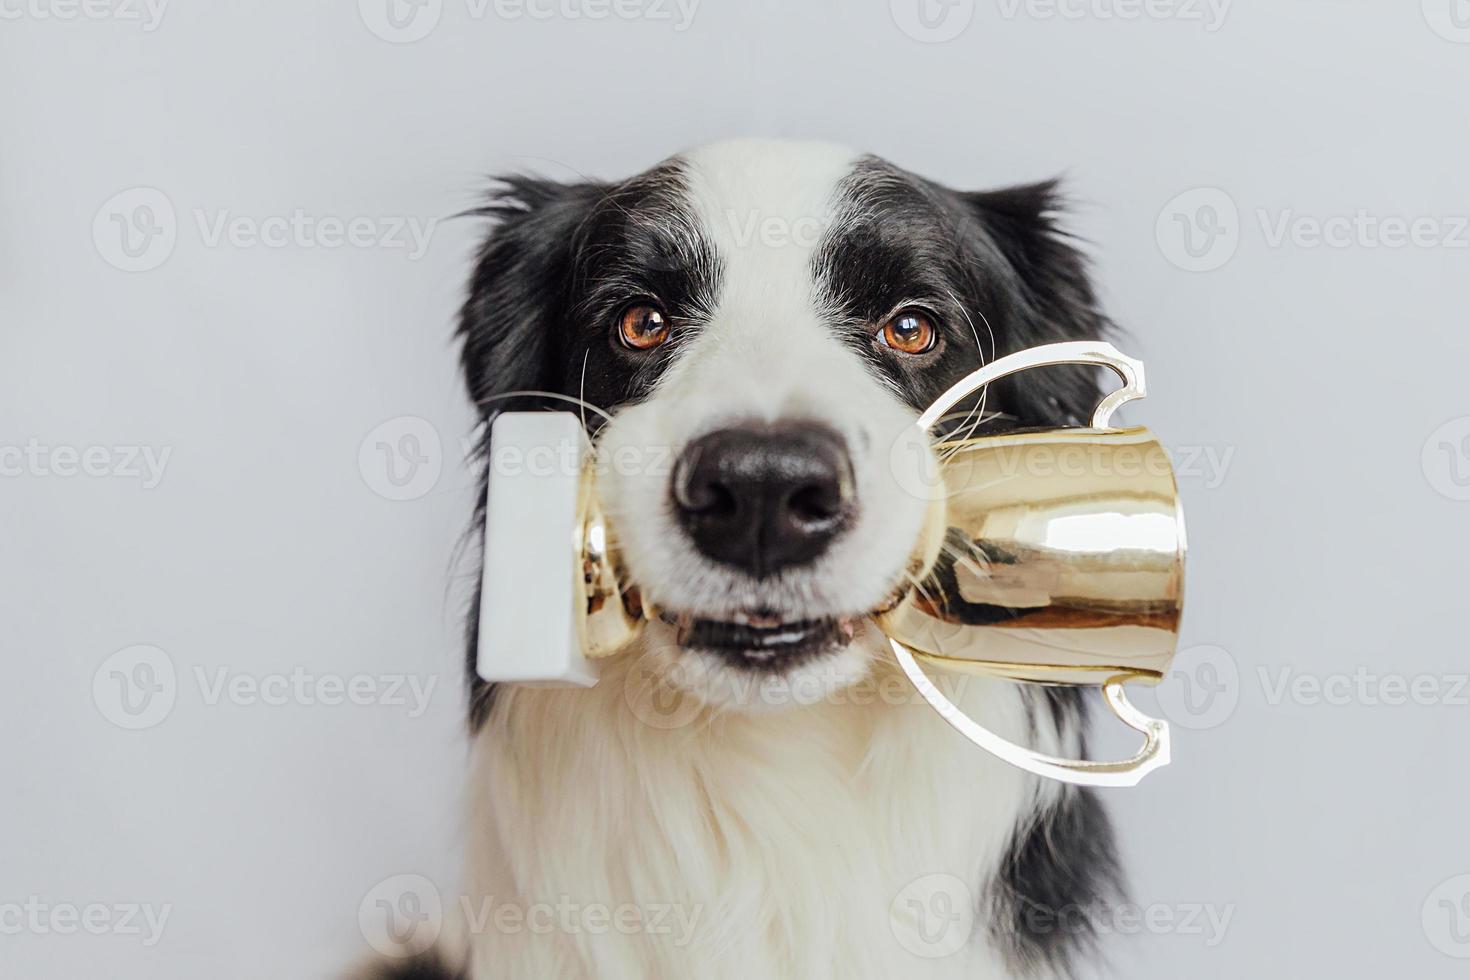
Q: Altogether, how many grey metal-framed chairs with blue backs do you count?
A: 0